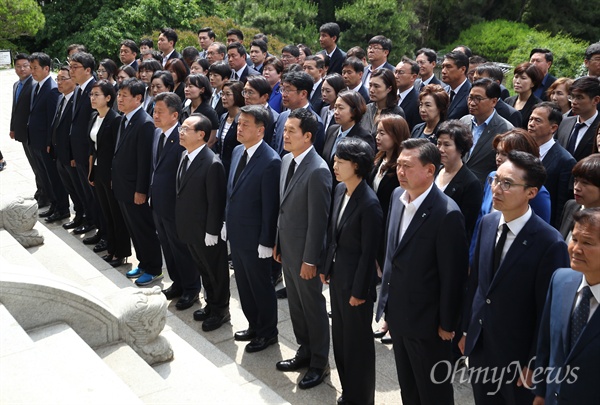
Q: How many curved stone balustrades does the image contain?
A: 2